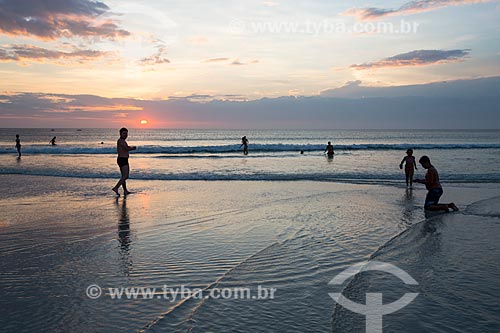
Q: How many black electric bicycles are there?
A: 0